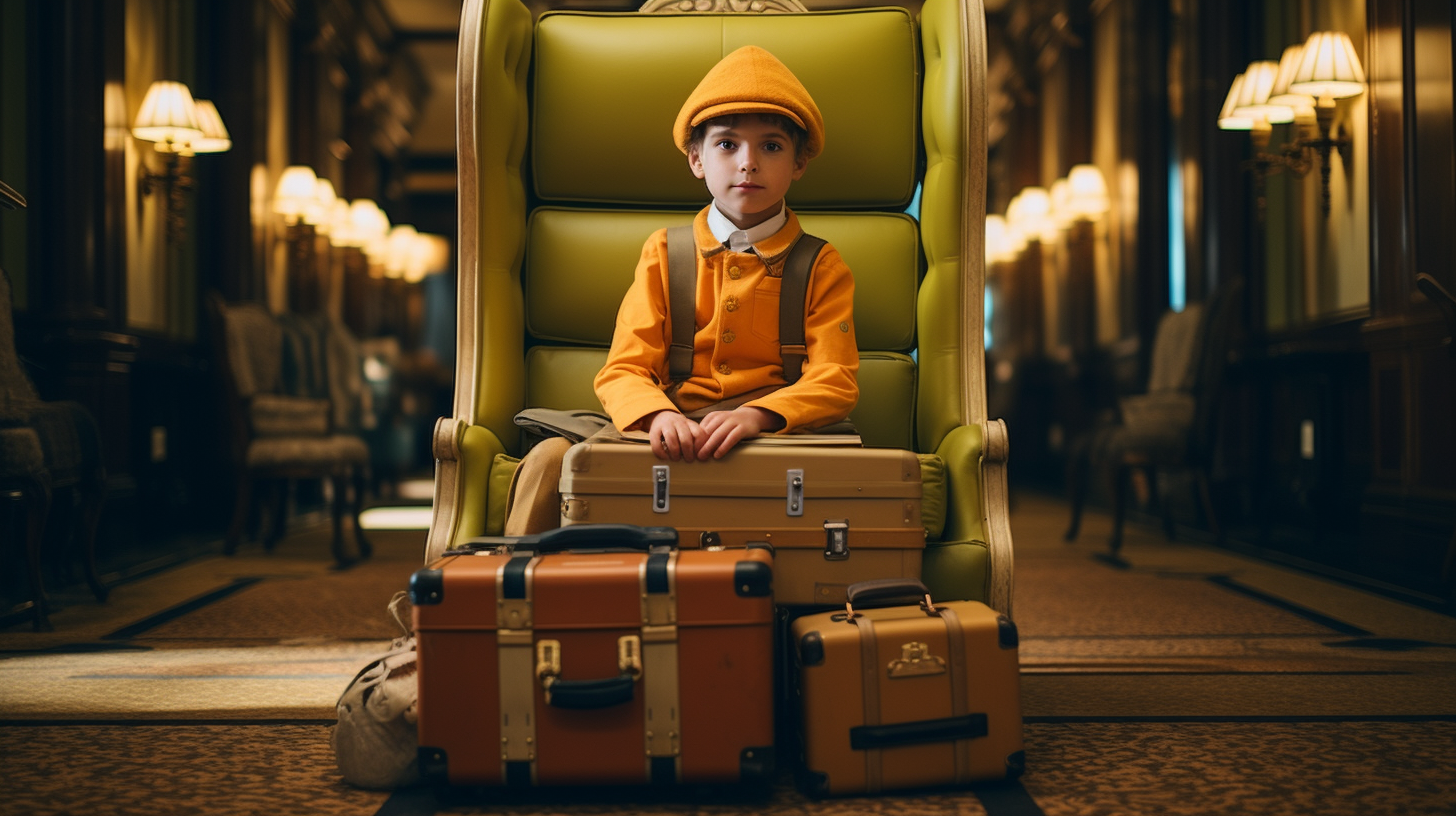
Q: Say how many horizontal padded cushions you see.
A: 3